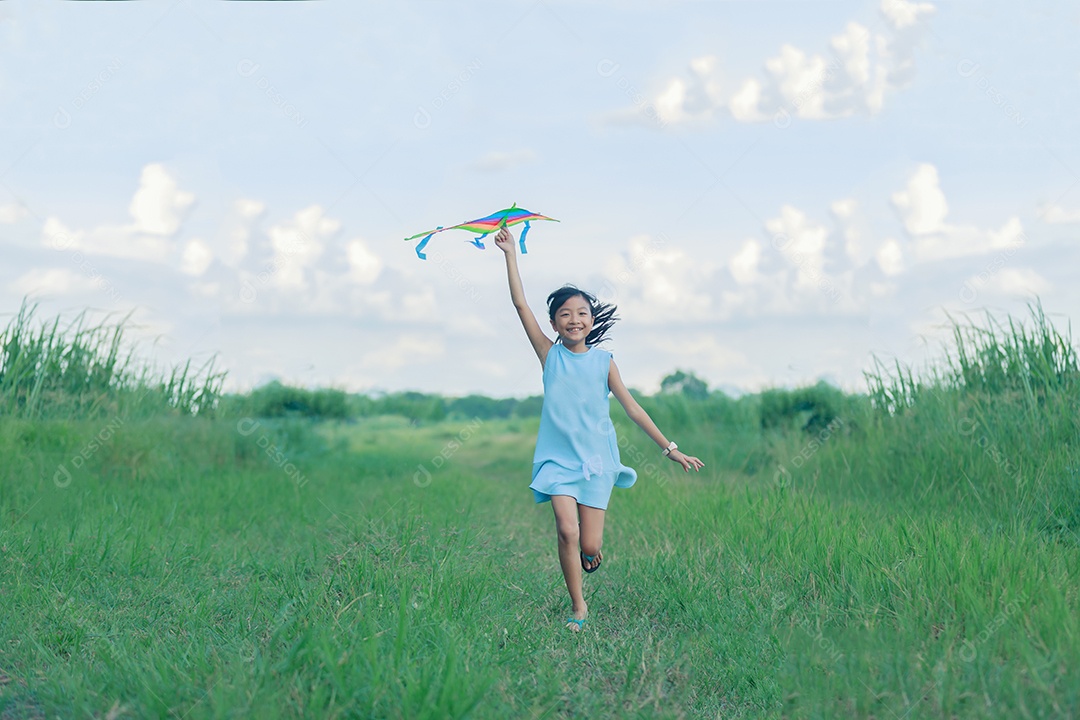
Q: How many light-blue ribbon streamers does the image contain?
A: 3